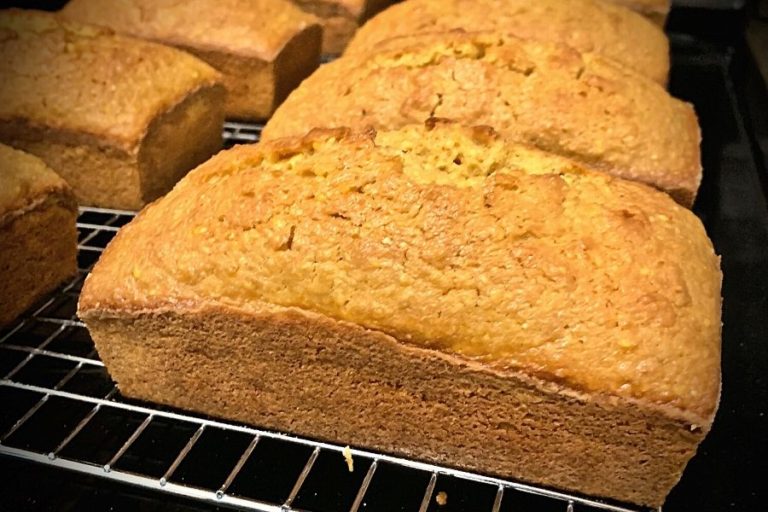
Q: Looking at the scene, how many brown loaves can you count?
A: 8